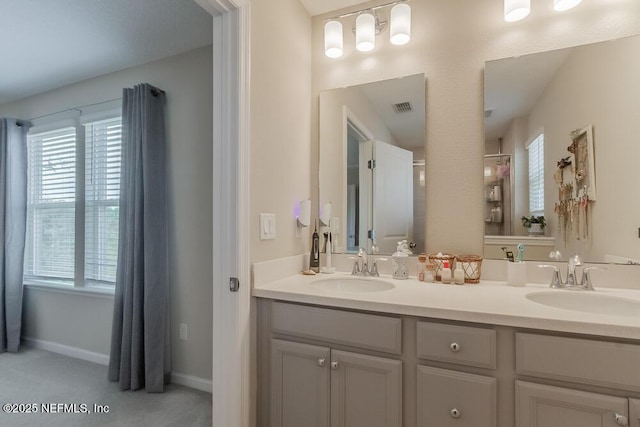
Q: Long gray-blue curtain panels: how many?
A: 2